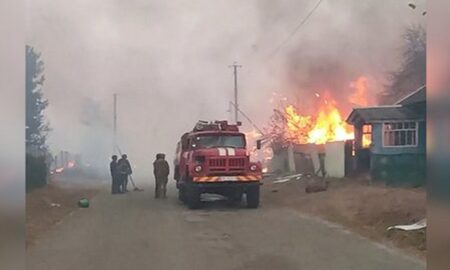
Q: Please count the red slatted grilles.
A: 2